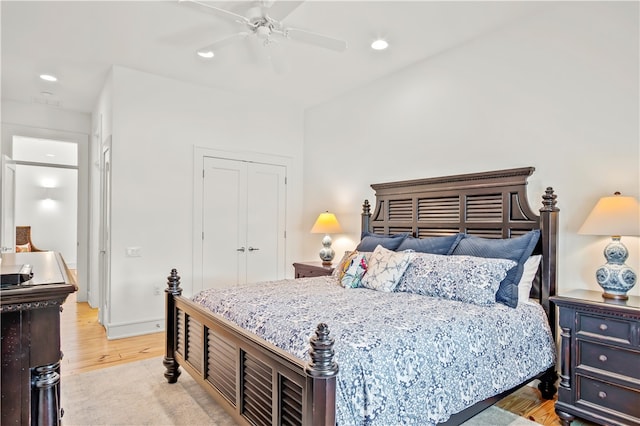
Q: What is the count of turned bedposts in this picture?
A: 4